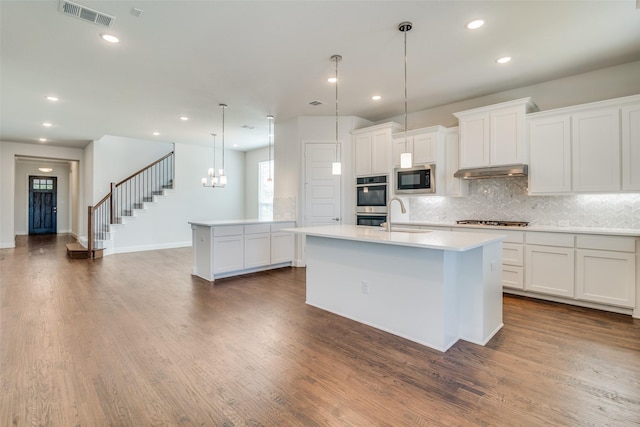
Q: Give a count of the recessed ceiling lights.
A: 11